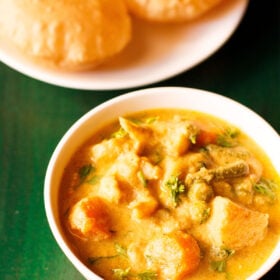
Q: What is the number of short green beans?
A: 2